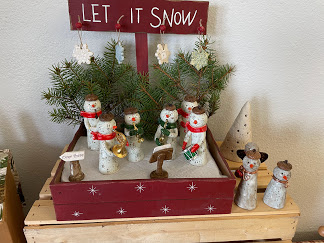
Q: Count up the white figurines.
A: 8